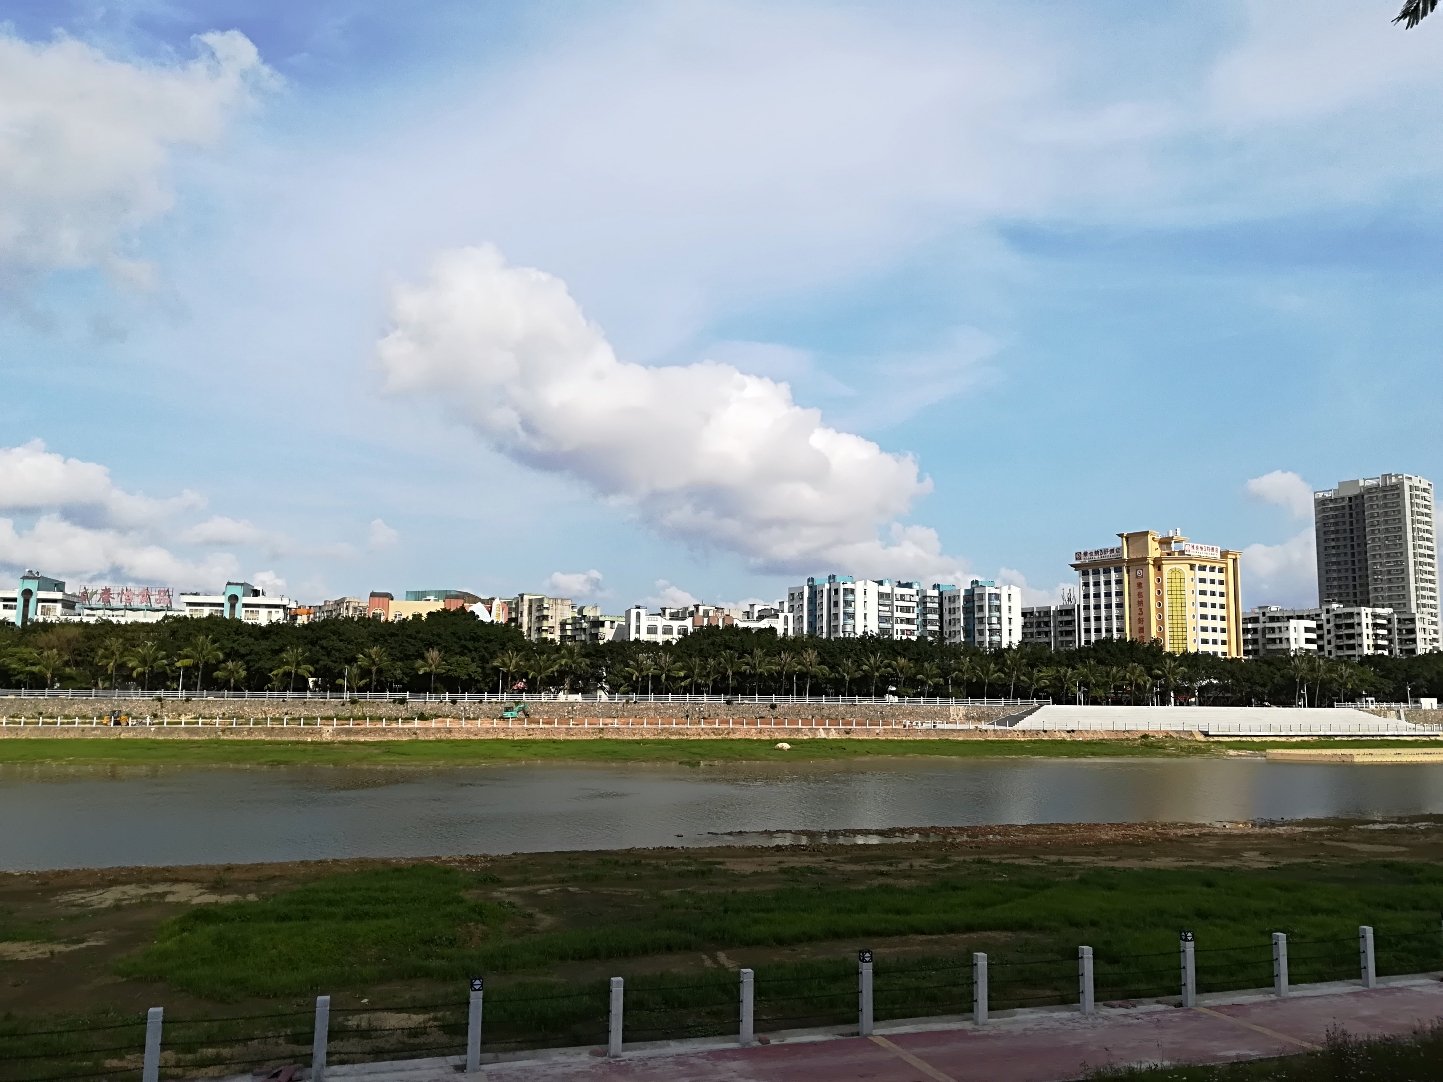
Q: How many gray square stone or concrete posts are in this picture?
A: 11